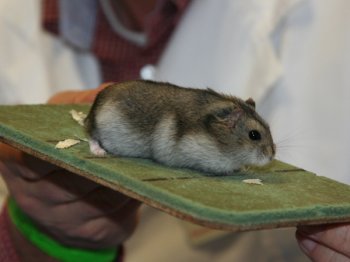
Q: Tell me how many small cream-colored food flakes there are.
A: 3